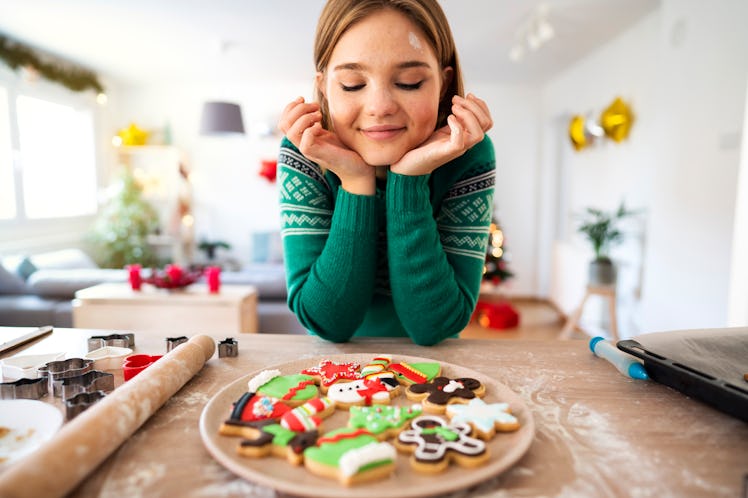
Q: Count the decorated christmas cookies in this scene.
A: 13